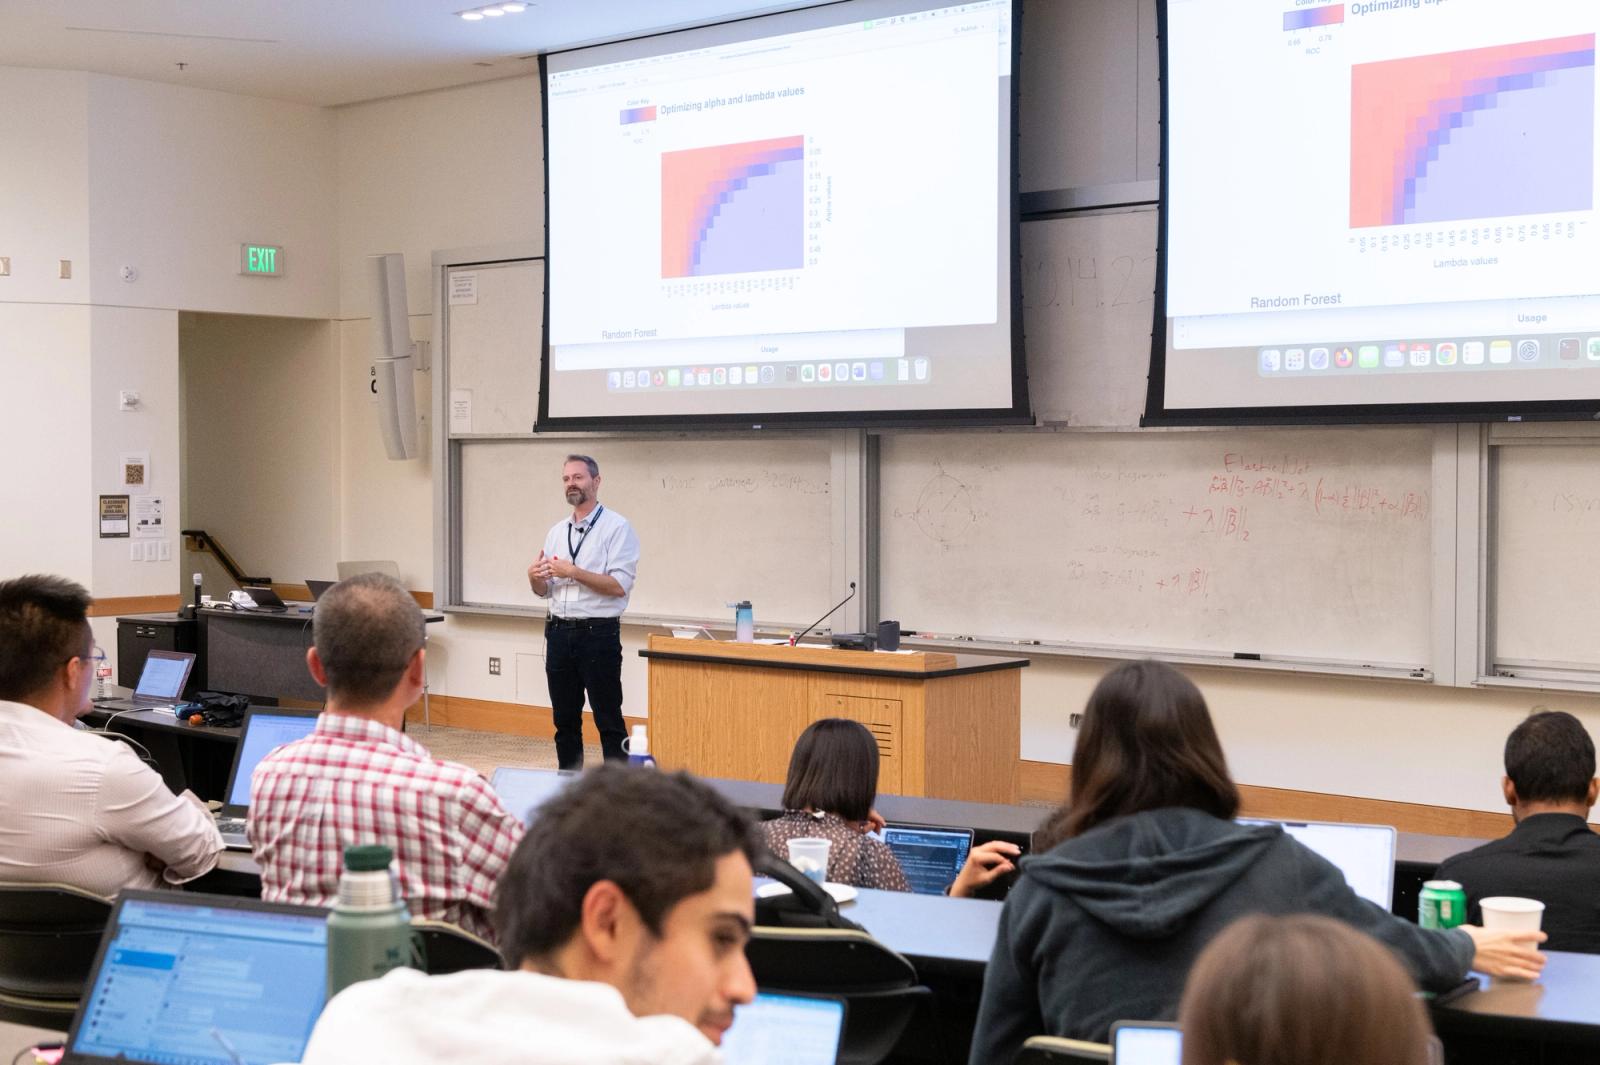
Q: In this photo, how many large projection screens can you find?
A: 2